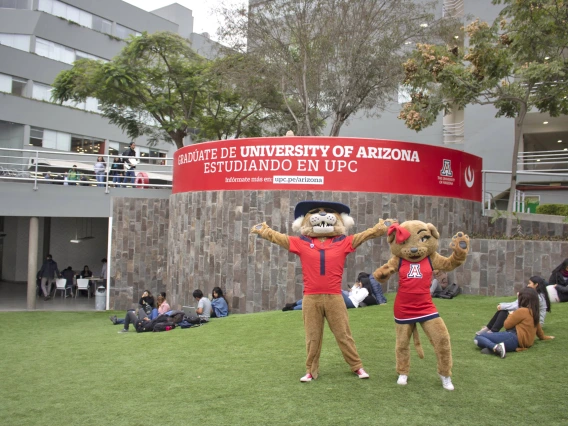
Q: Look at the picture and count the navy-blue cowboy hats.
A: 1